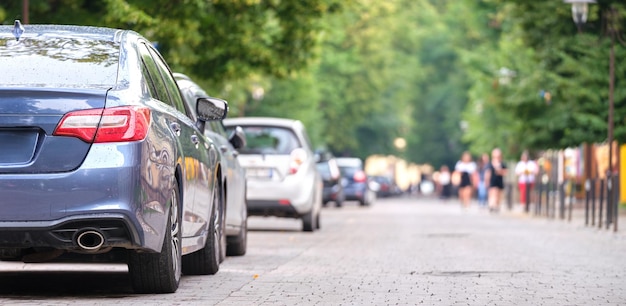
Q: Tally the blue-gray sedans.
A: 1